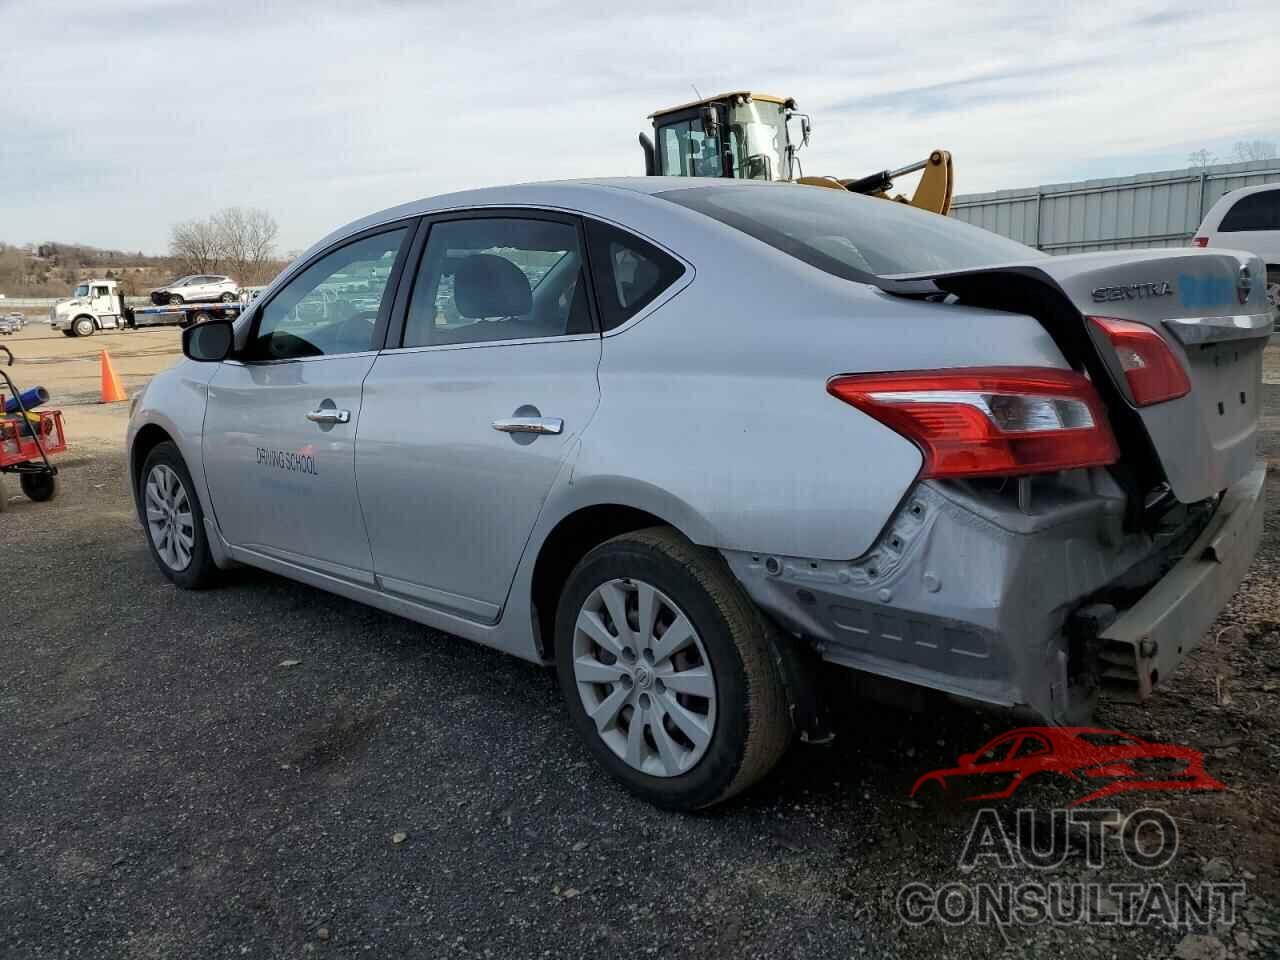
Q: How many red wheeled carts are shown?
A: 1